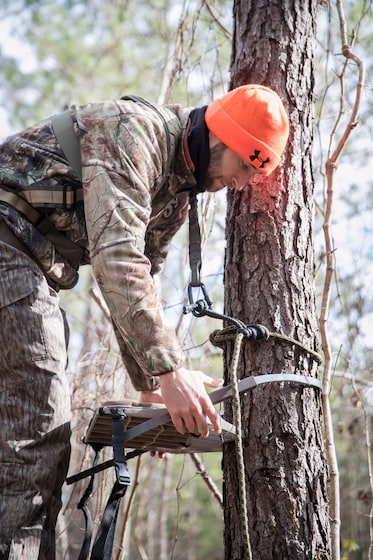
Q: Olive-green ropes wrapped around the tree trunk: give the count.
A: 1